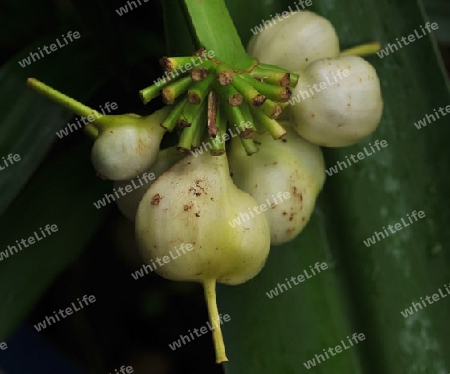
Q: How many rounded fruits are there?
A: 6